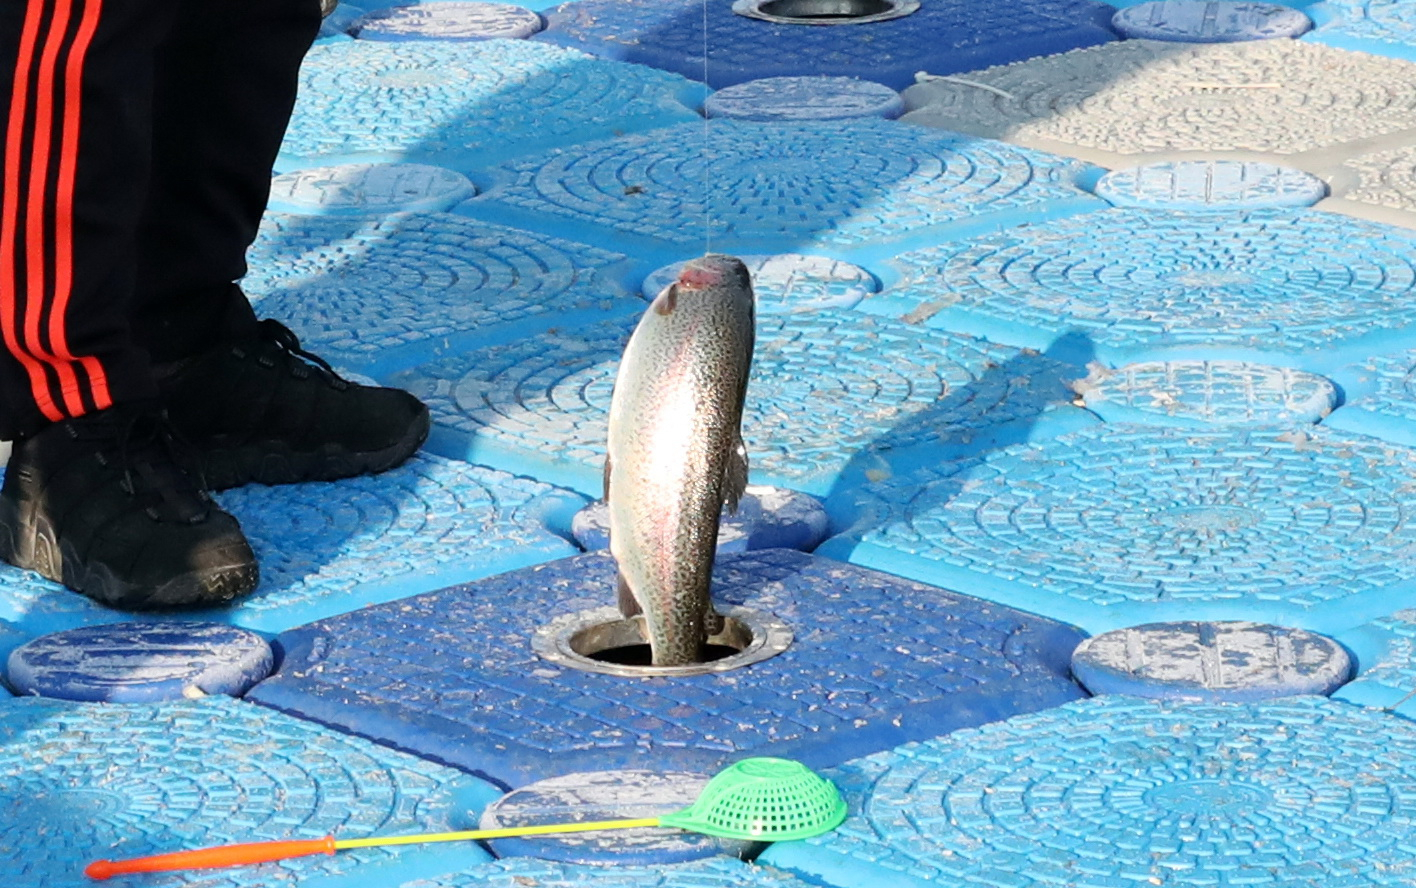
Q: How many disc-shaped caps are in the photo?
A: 11